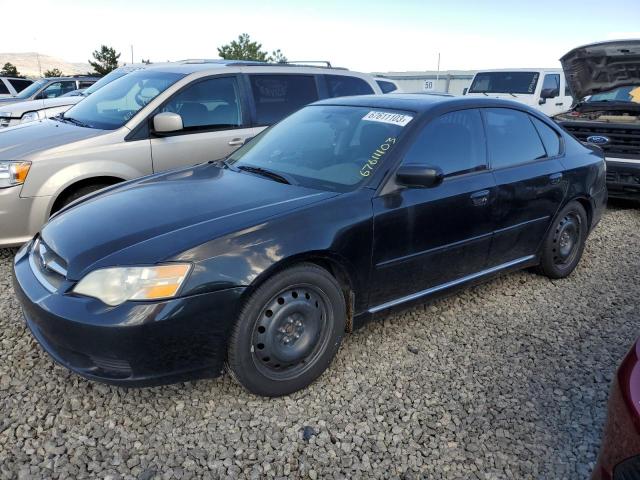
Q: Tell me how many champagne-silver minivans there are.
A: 1